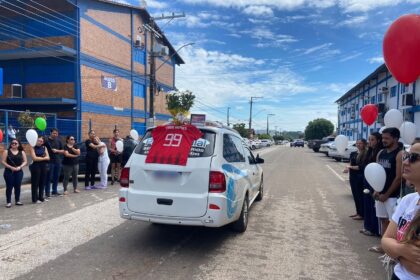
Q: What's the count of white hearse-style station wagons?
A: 1